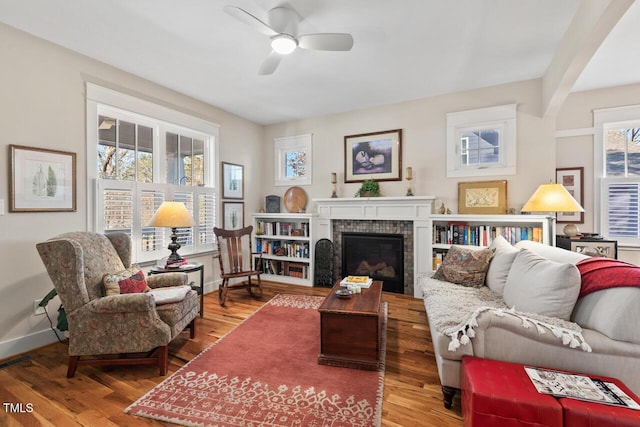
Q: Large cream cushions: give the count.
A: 2